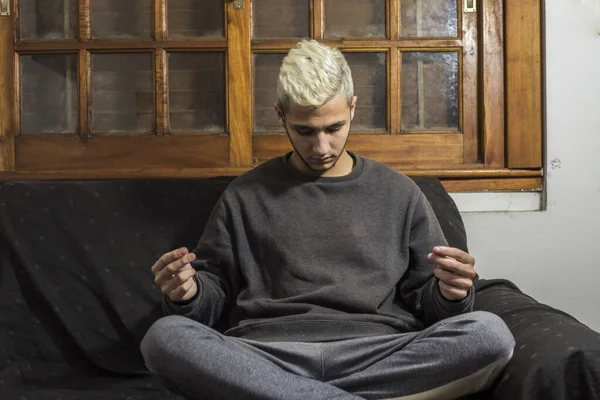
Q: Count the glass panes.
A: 12